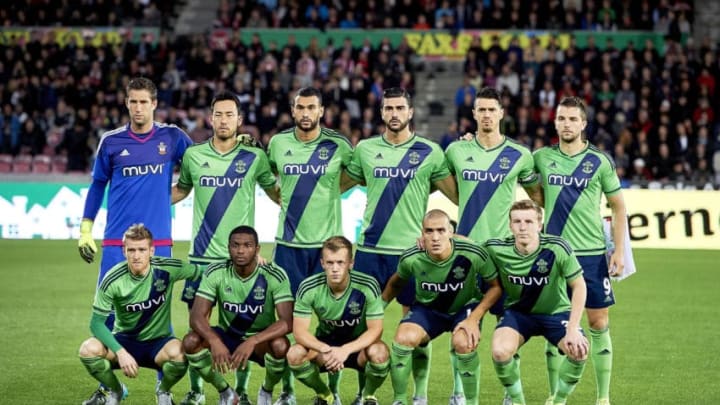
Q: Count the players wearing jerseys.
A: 11